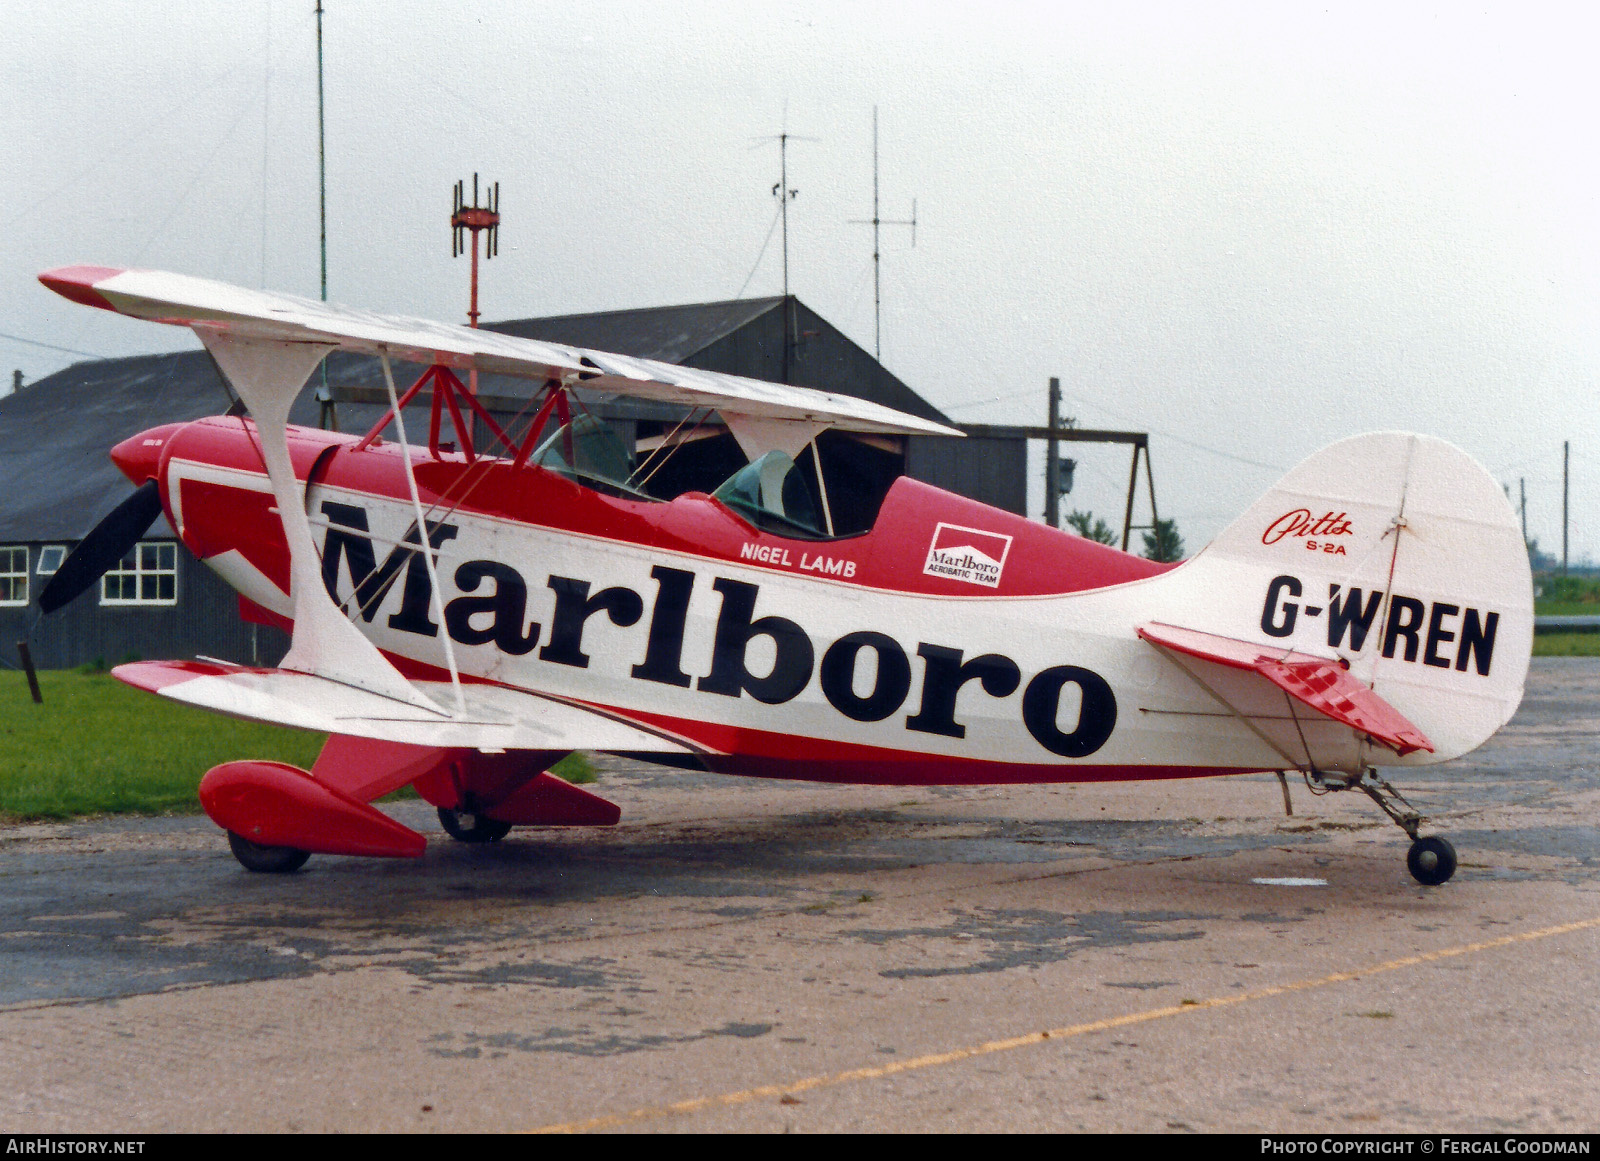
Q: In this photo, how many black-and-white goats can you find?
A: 0